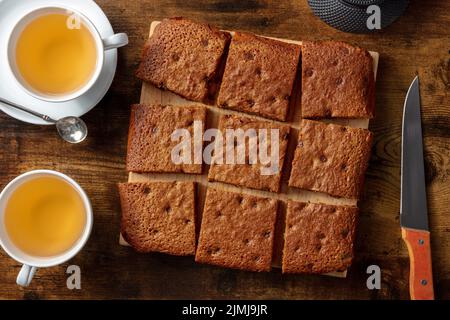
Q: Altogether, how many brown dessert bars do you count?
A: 9